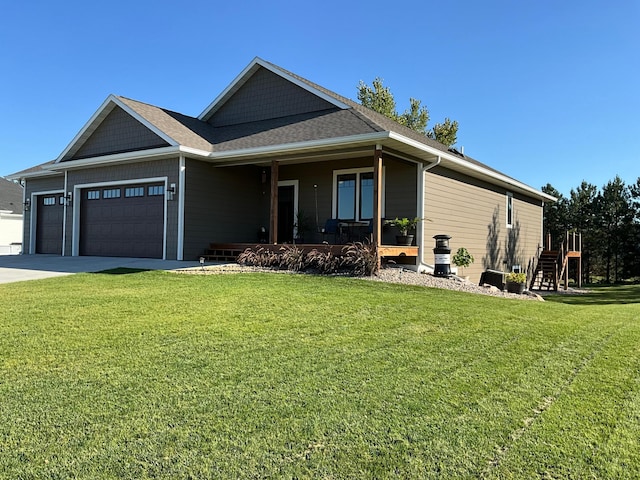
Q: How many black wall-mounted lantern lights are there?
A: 3